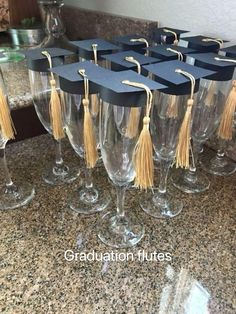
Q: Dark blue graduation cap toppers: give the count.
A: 12